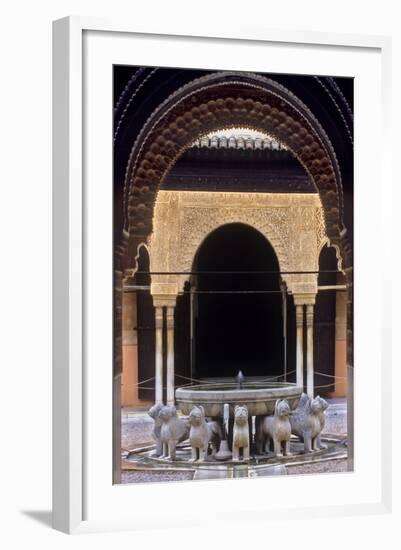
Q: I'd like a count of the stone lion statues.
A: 7